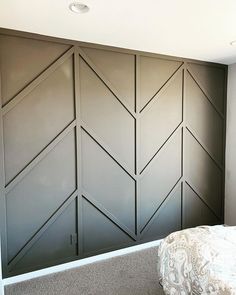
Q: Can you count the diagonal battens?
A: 12